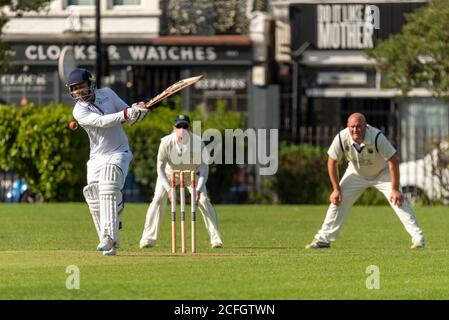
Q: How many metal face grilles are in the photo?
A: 1